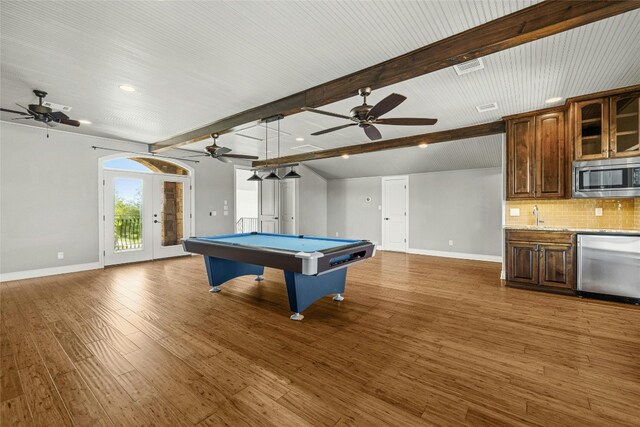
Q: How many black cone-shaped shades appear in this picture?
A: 3